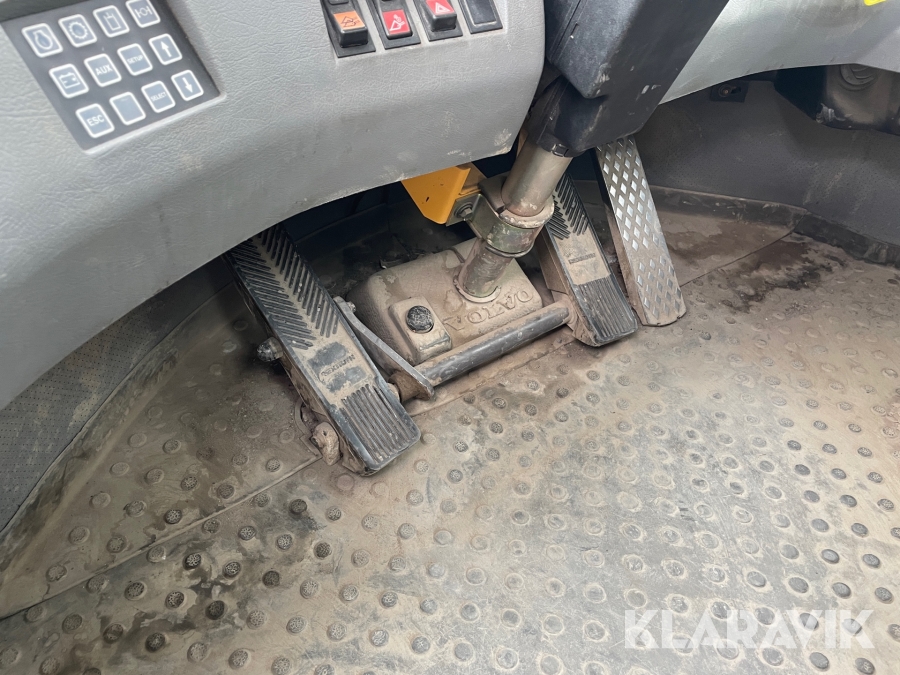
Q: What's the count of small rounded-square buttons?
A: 12